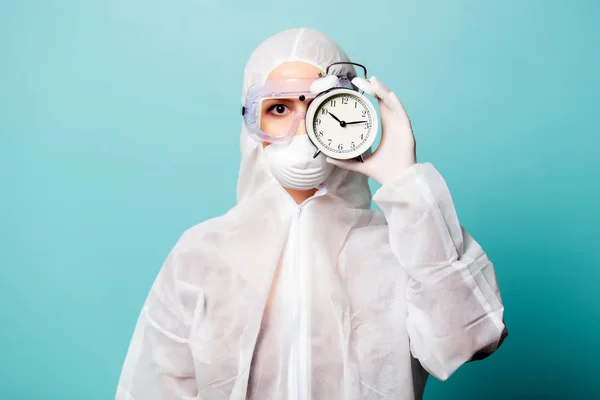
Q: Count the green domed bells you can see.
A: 0